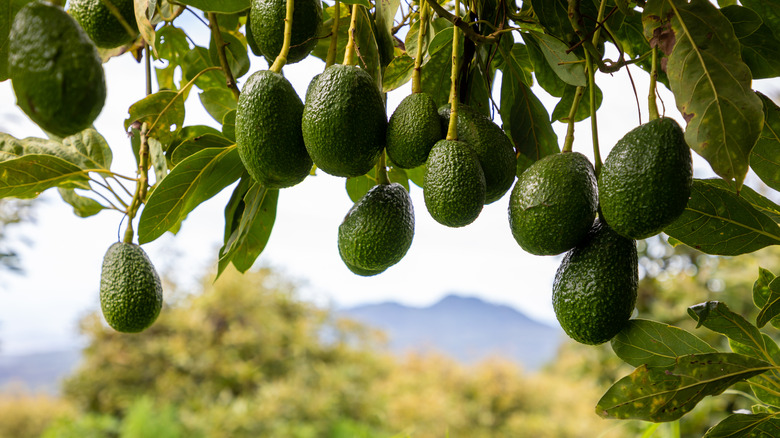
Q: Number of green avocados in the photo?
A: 13